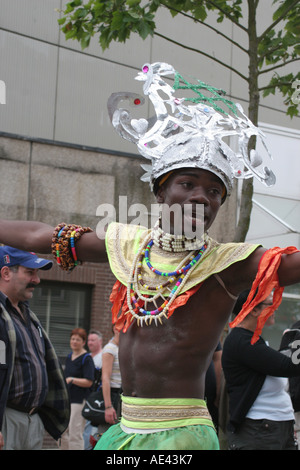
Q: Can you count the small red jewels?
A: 2